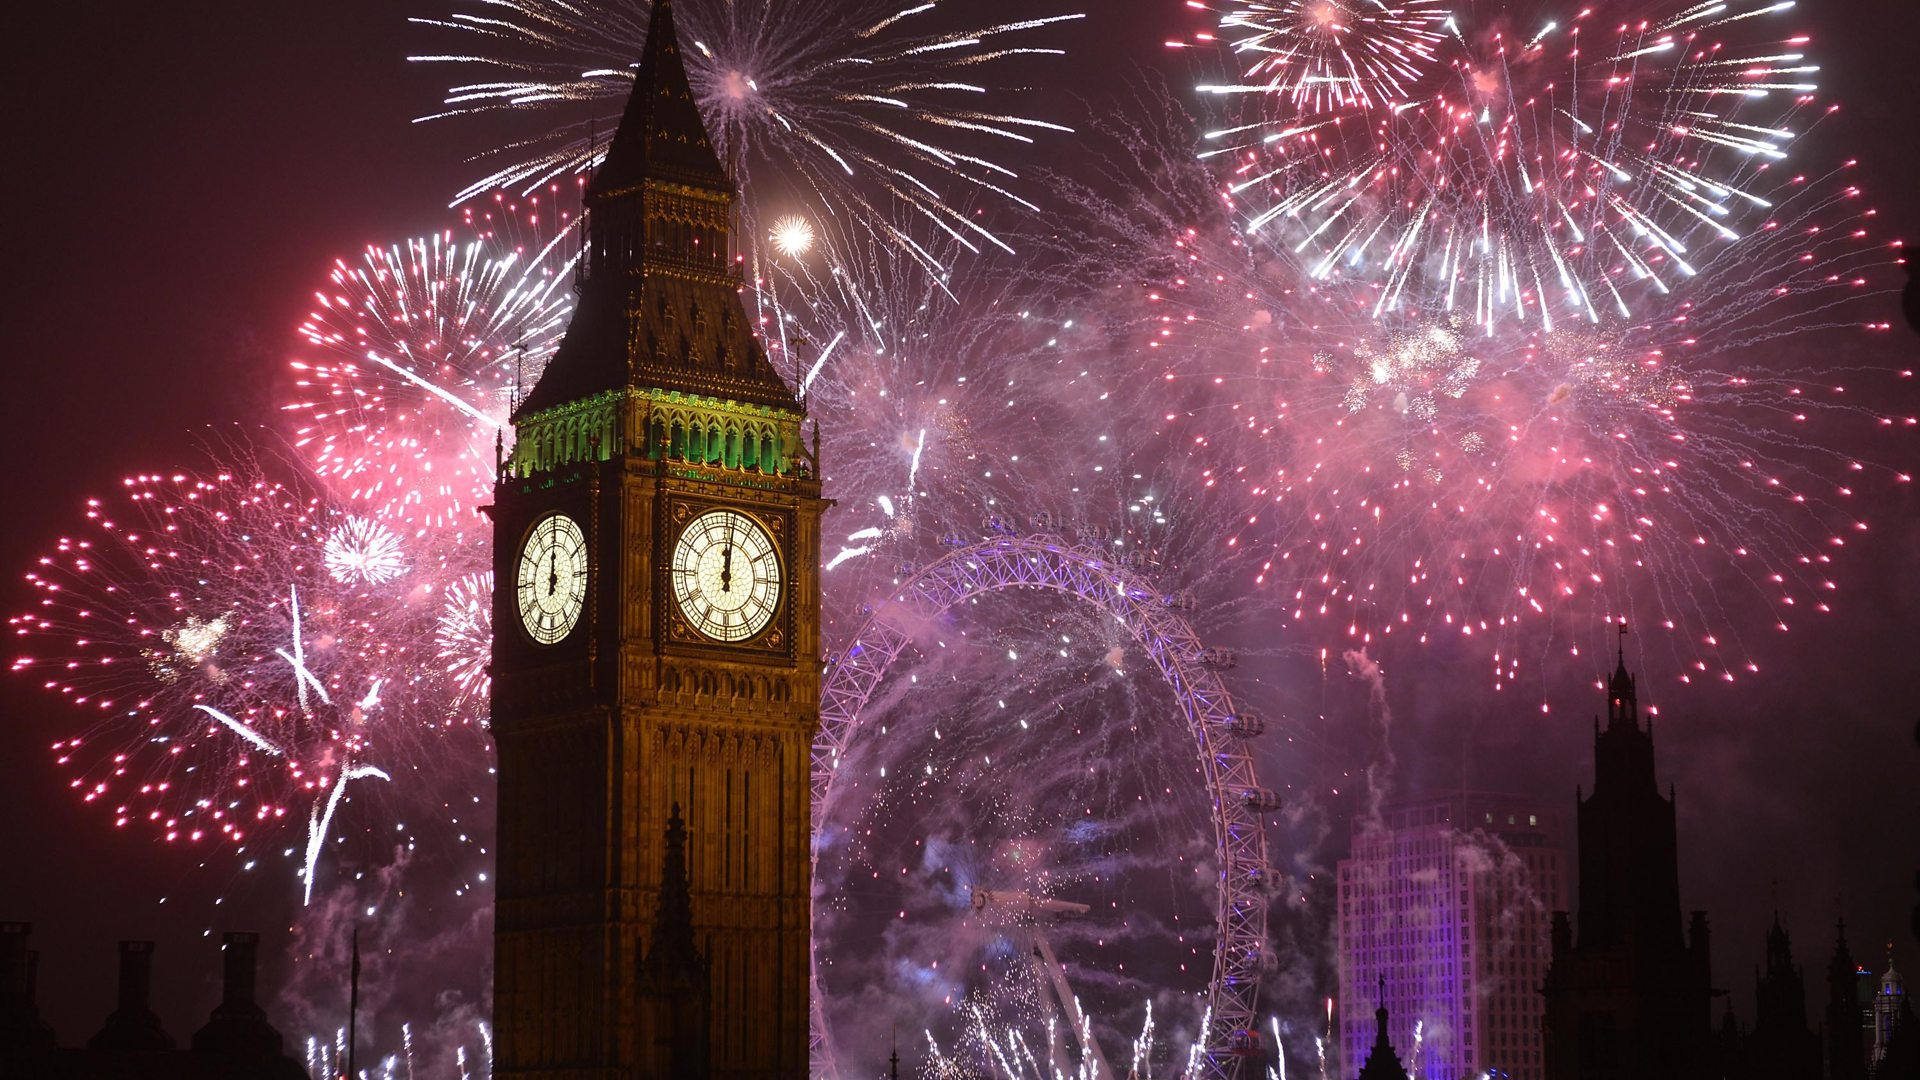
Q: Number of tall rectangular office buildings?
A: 1